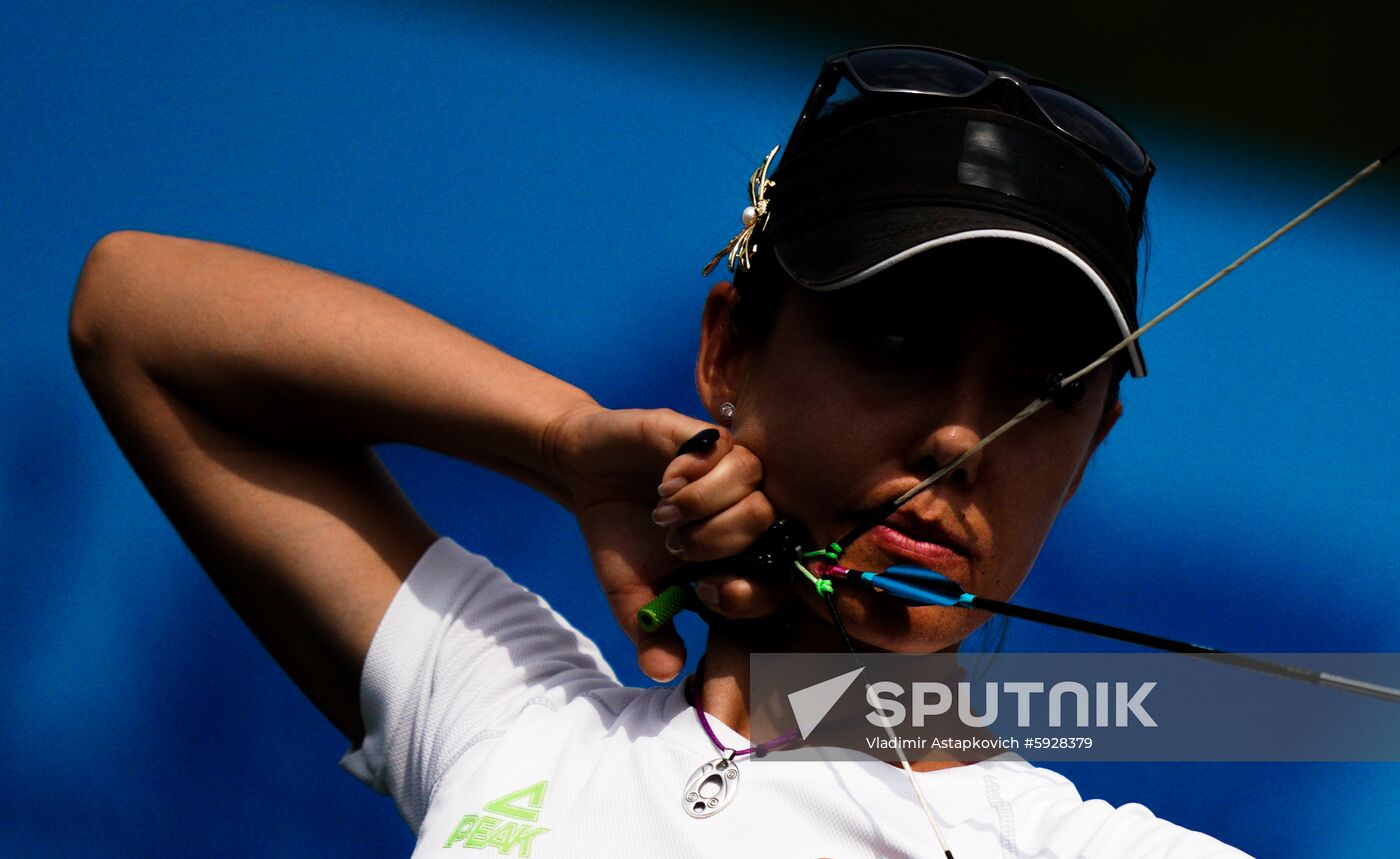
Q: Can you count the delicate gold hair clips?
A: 1